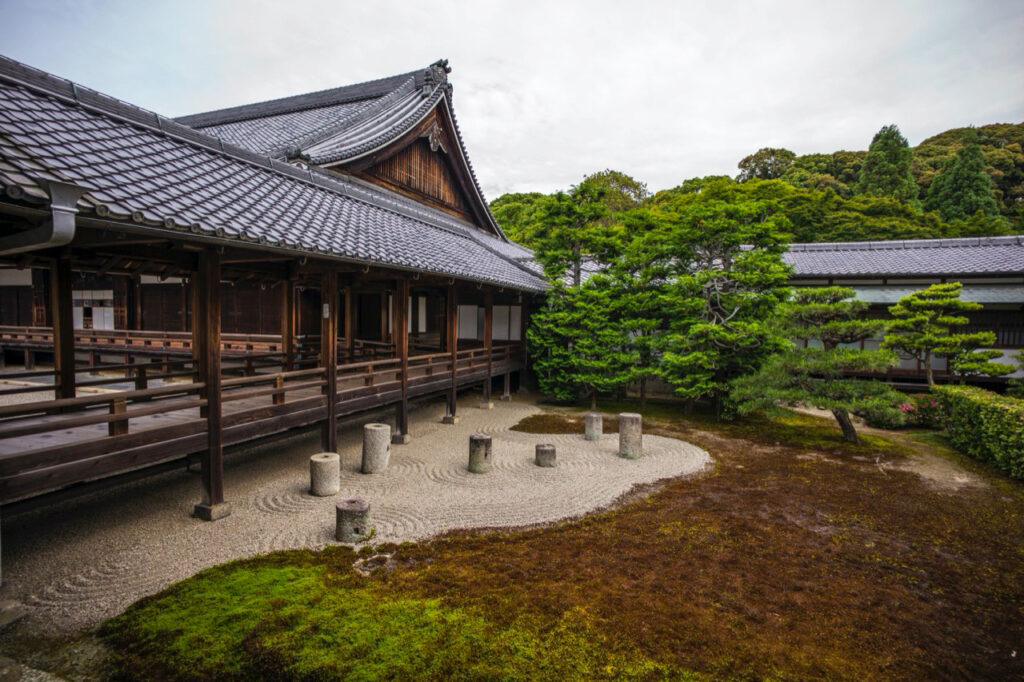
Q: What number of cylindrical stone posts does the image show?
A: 7